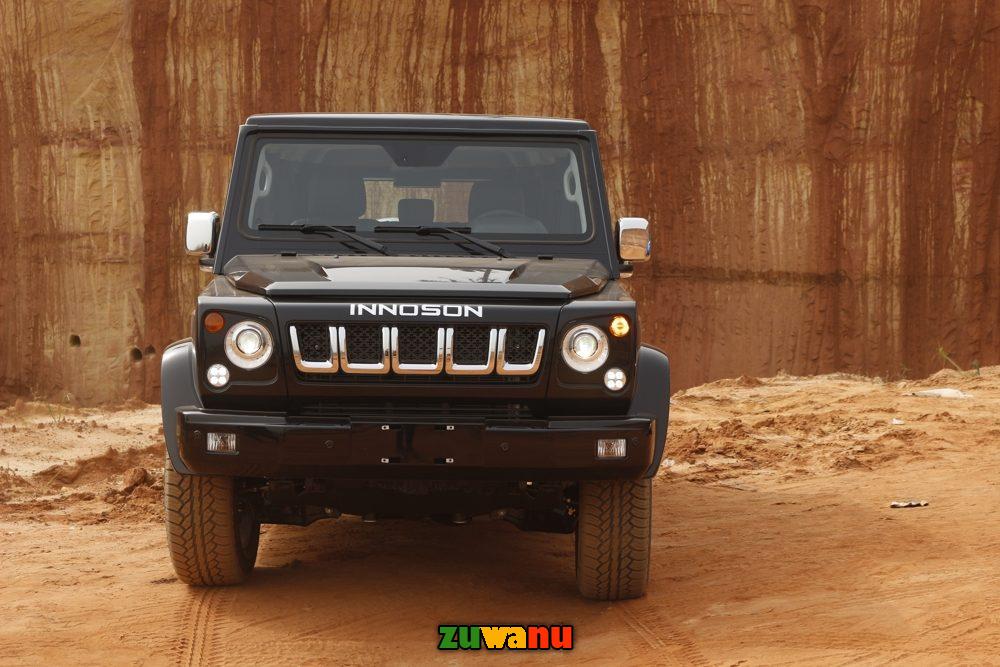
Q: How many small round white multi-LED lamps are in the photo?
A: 2